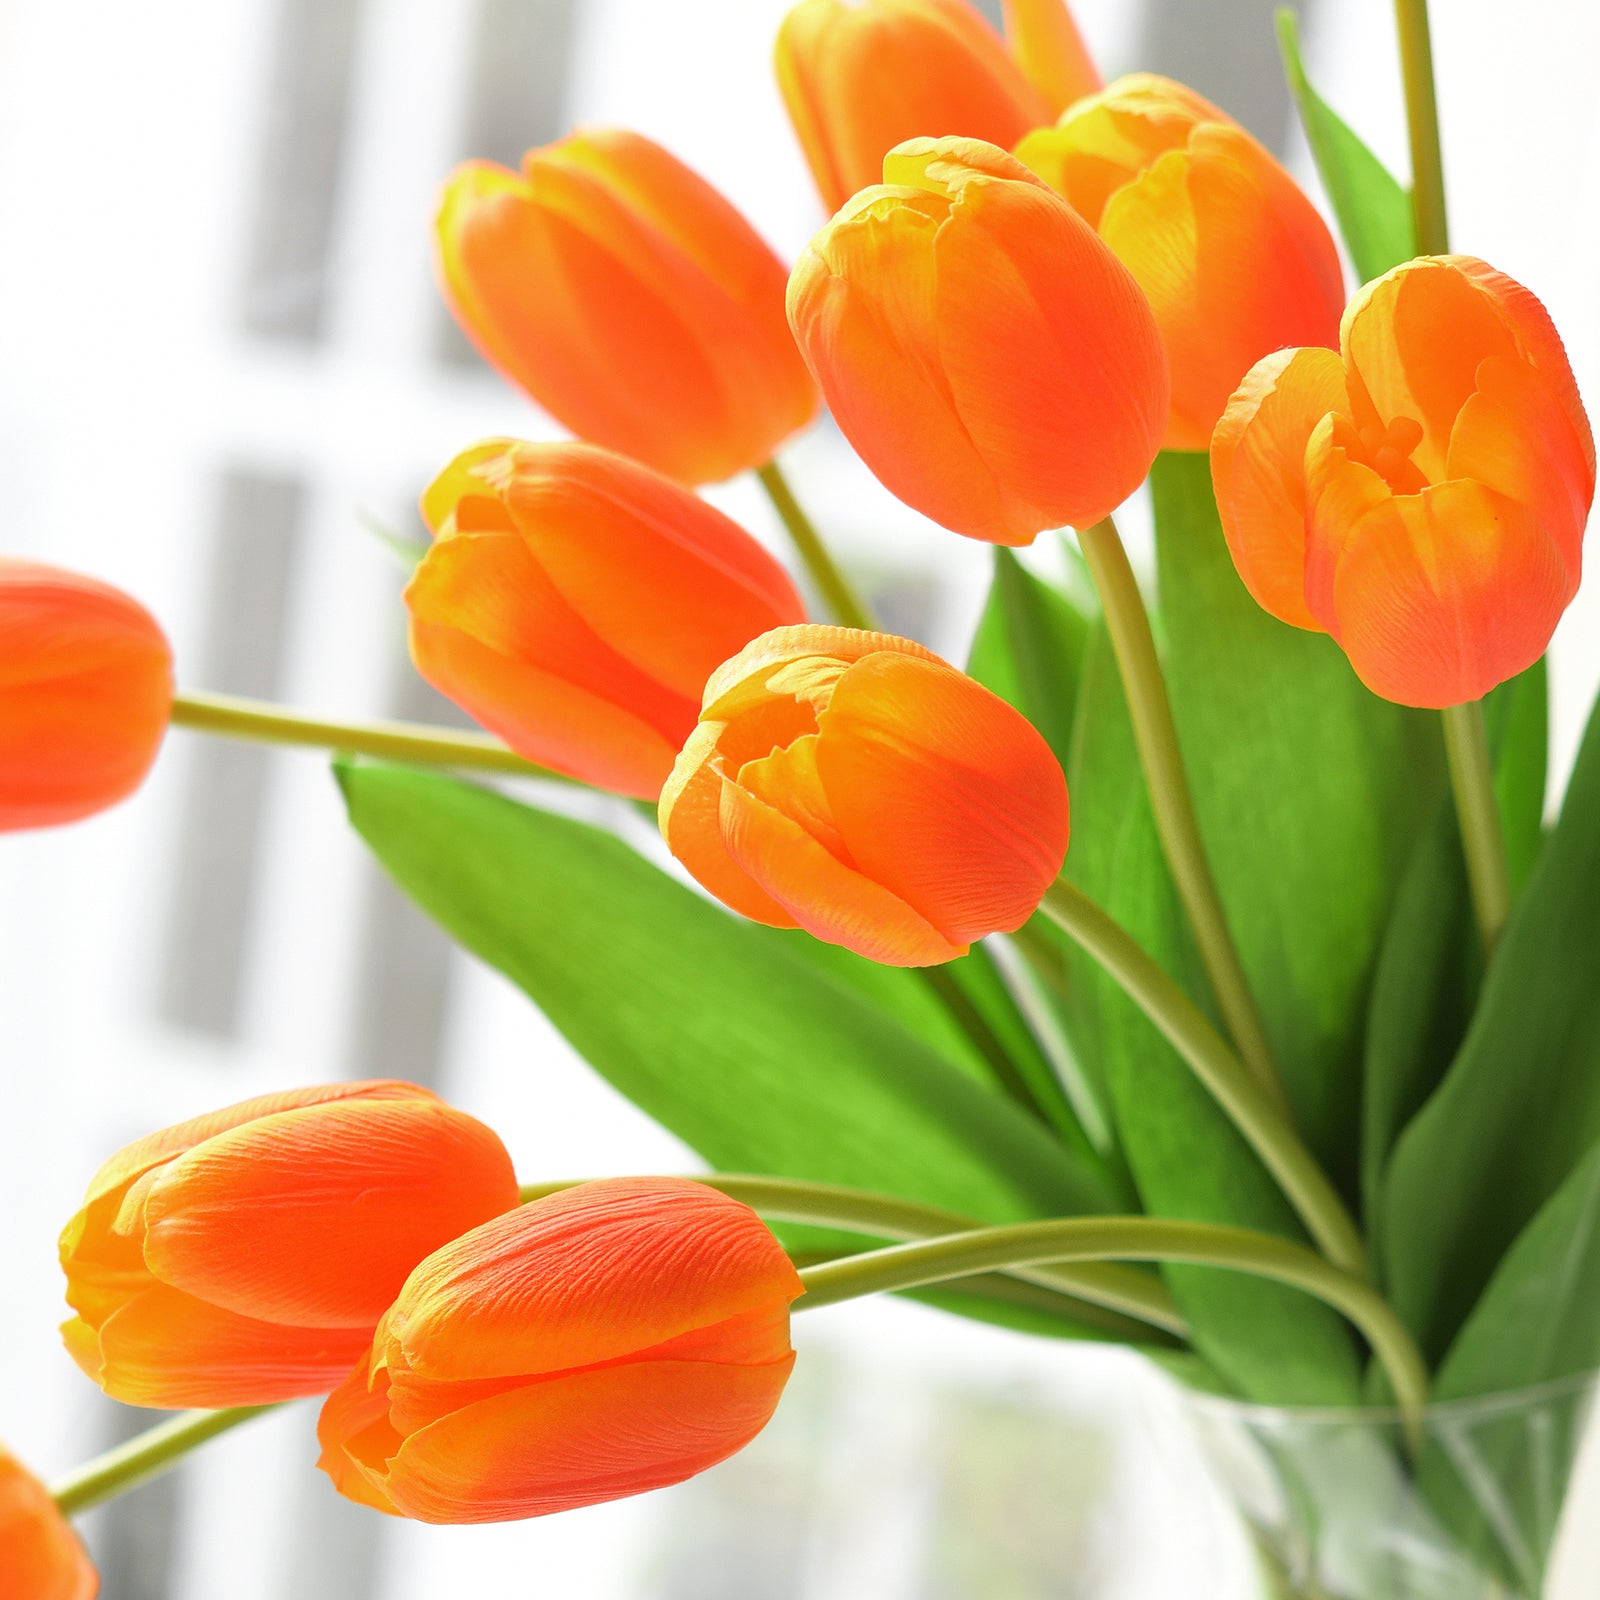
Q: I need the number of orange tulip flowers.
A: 12